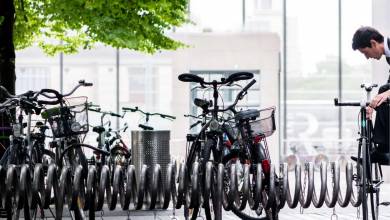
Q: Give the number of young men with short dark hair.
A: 1